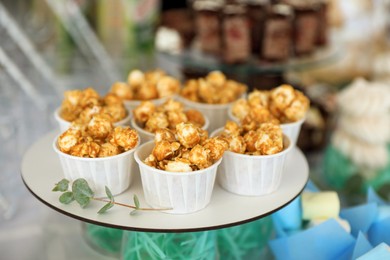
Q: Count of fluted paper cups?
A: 8